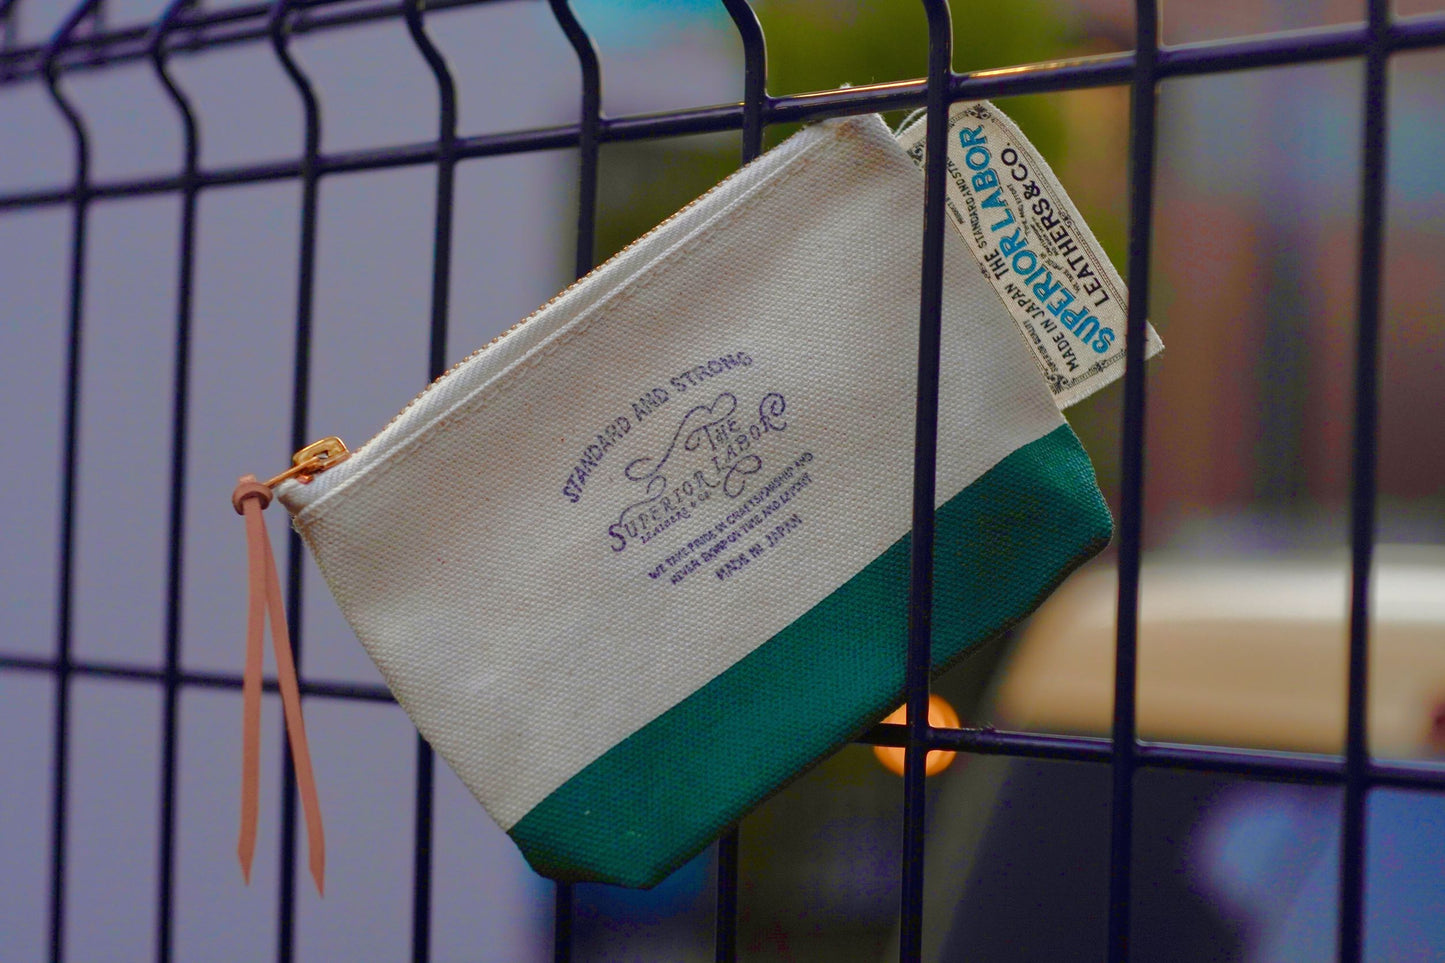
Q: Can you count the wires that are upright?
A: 9